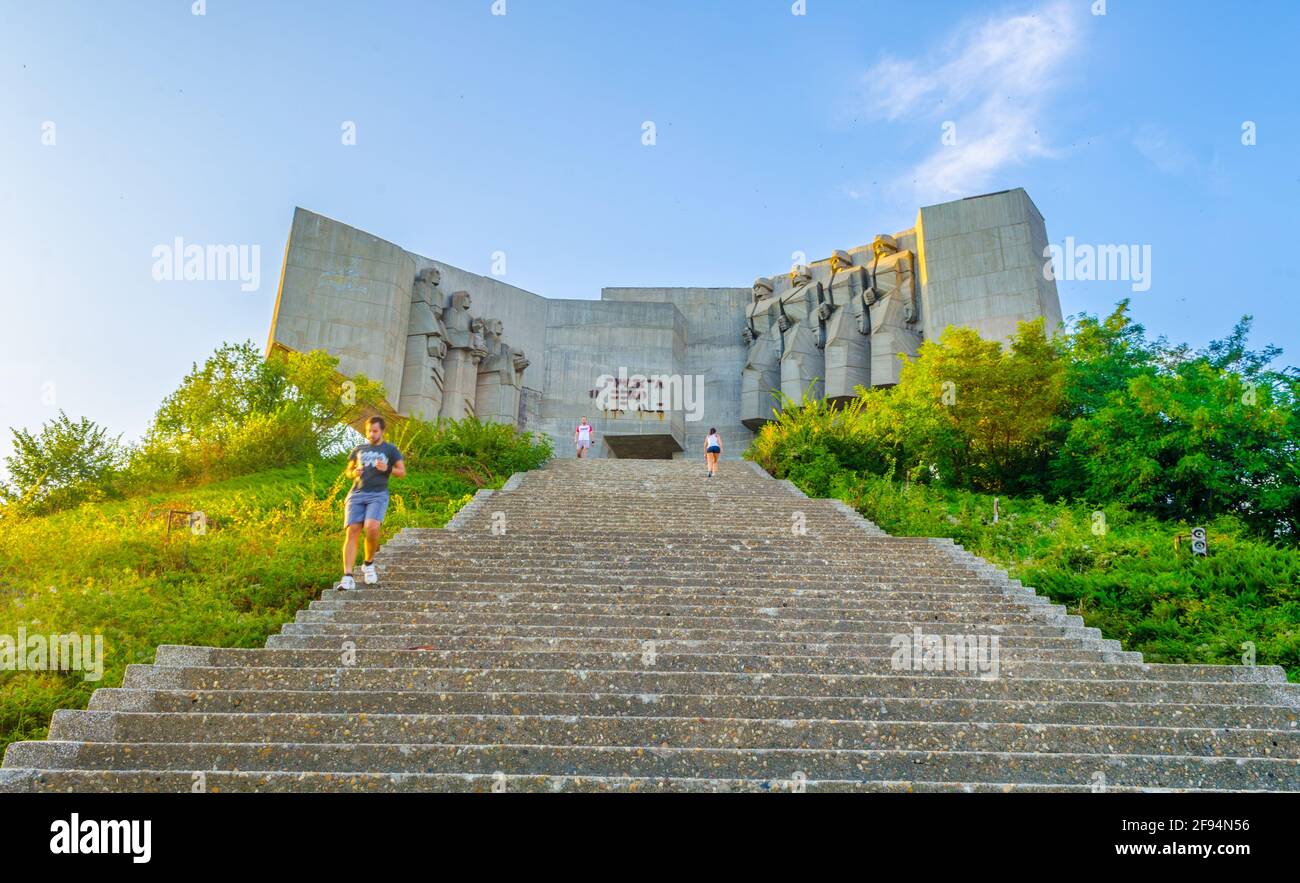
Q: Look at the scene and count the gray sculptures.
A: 7